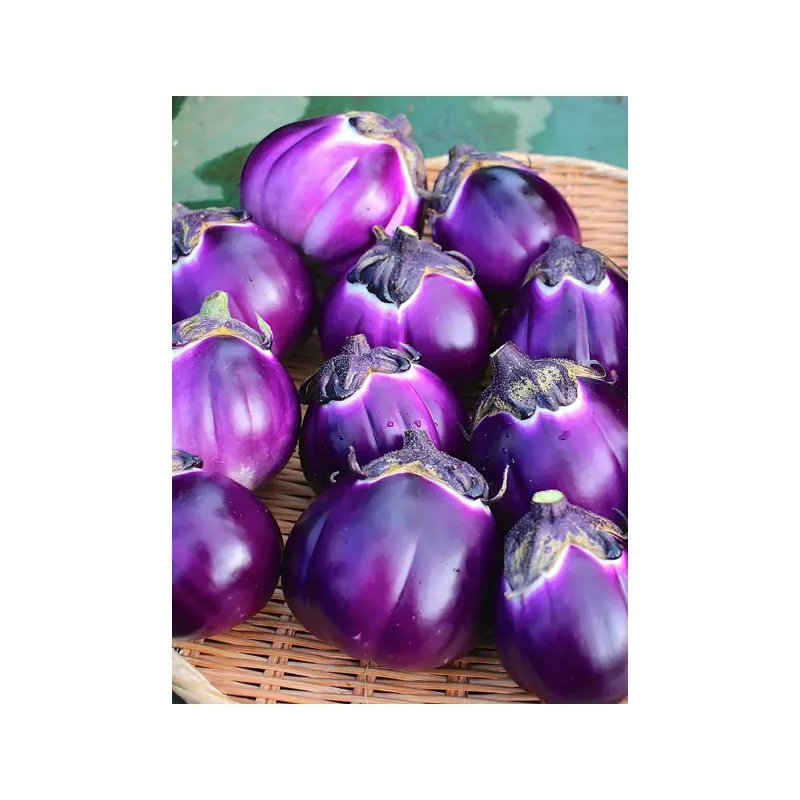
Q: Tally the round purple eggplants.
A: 11